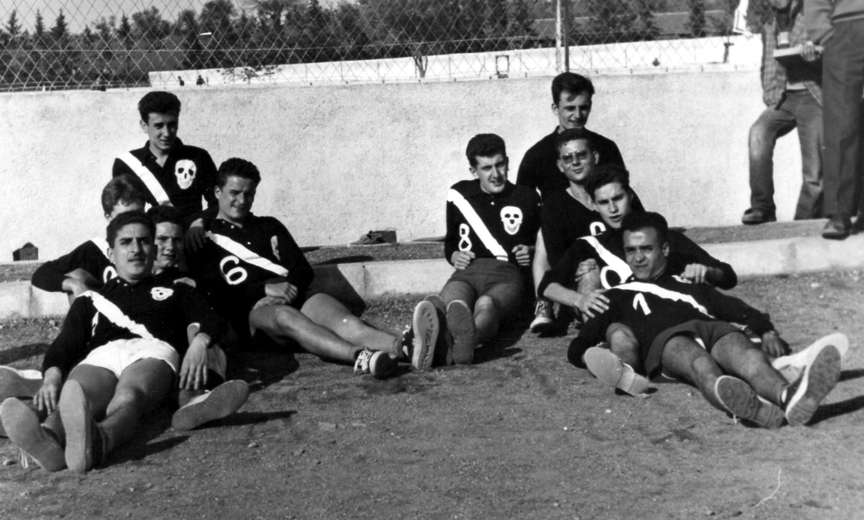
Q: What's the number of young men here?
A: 10